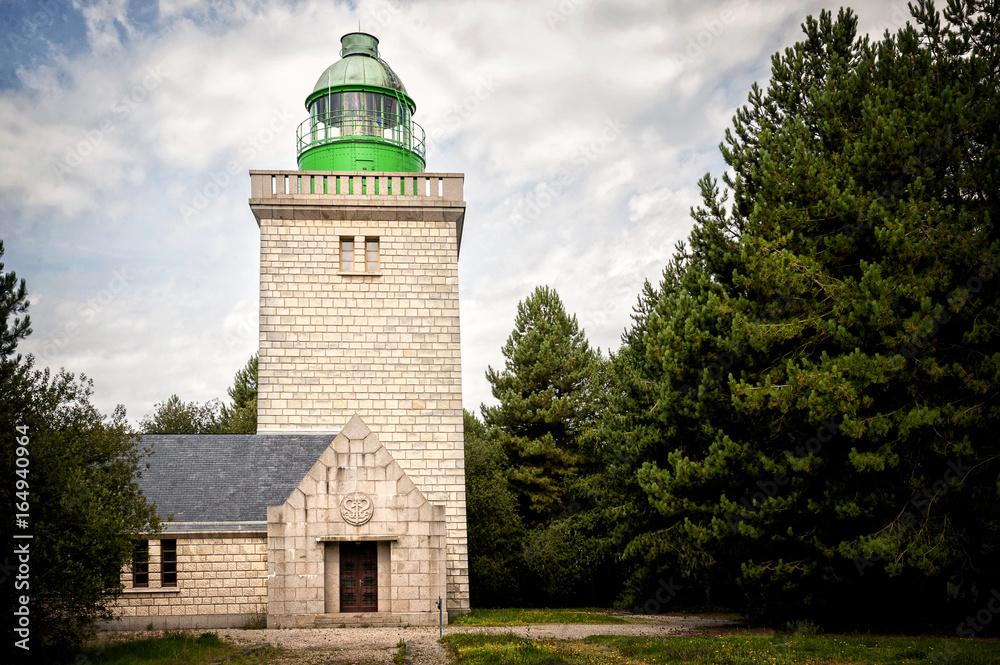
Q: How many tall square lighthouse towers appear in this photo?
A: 1